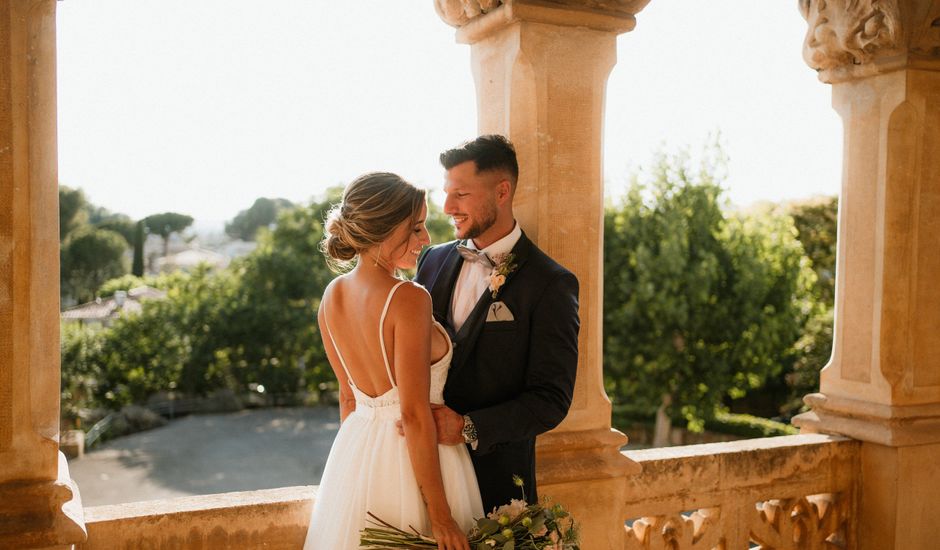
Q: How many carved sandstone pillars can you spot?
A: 3